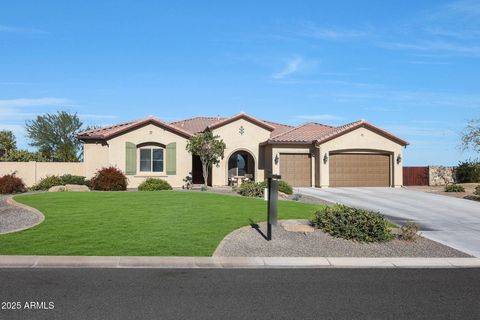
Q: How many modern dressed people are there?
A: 0